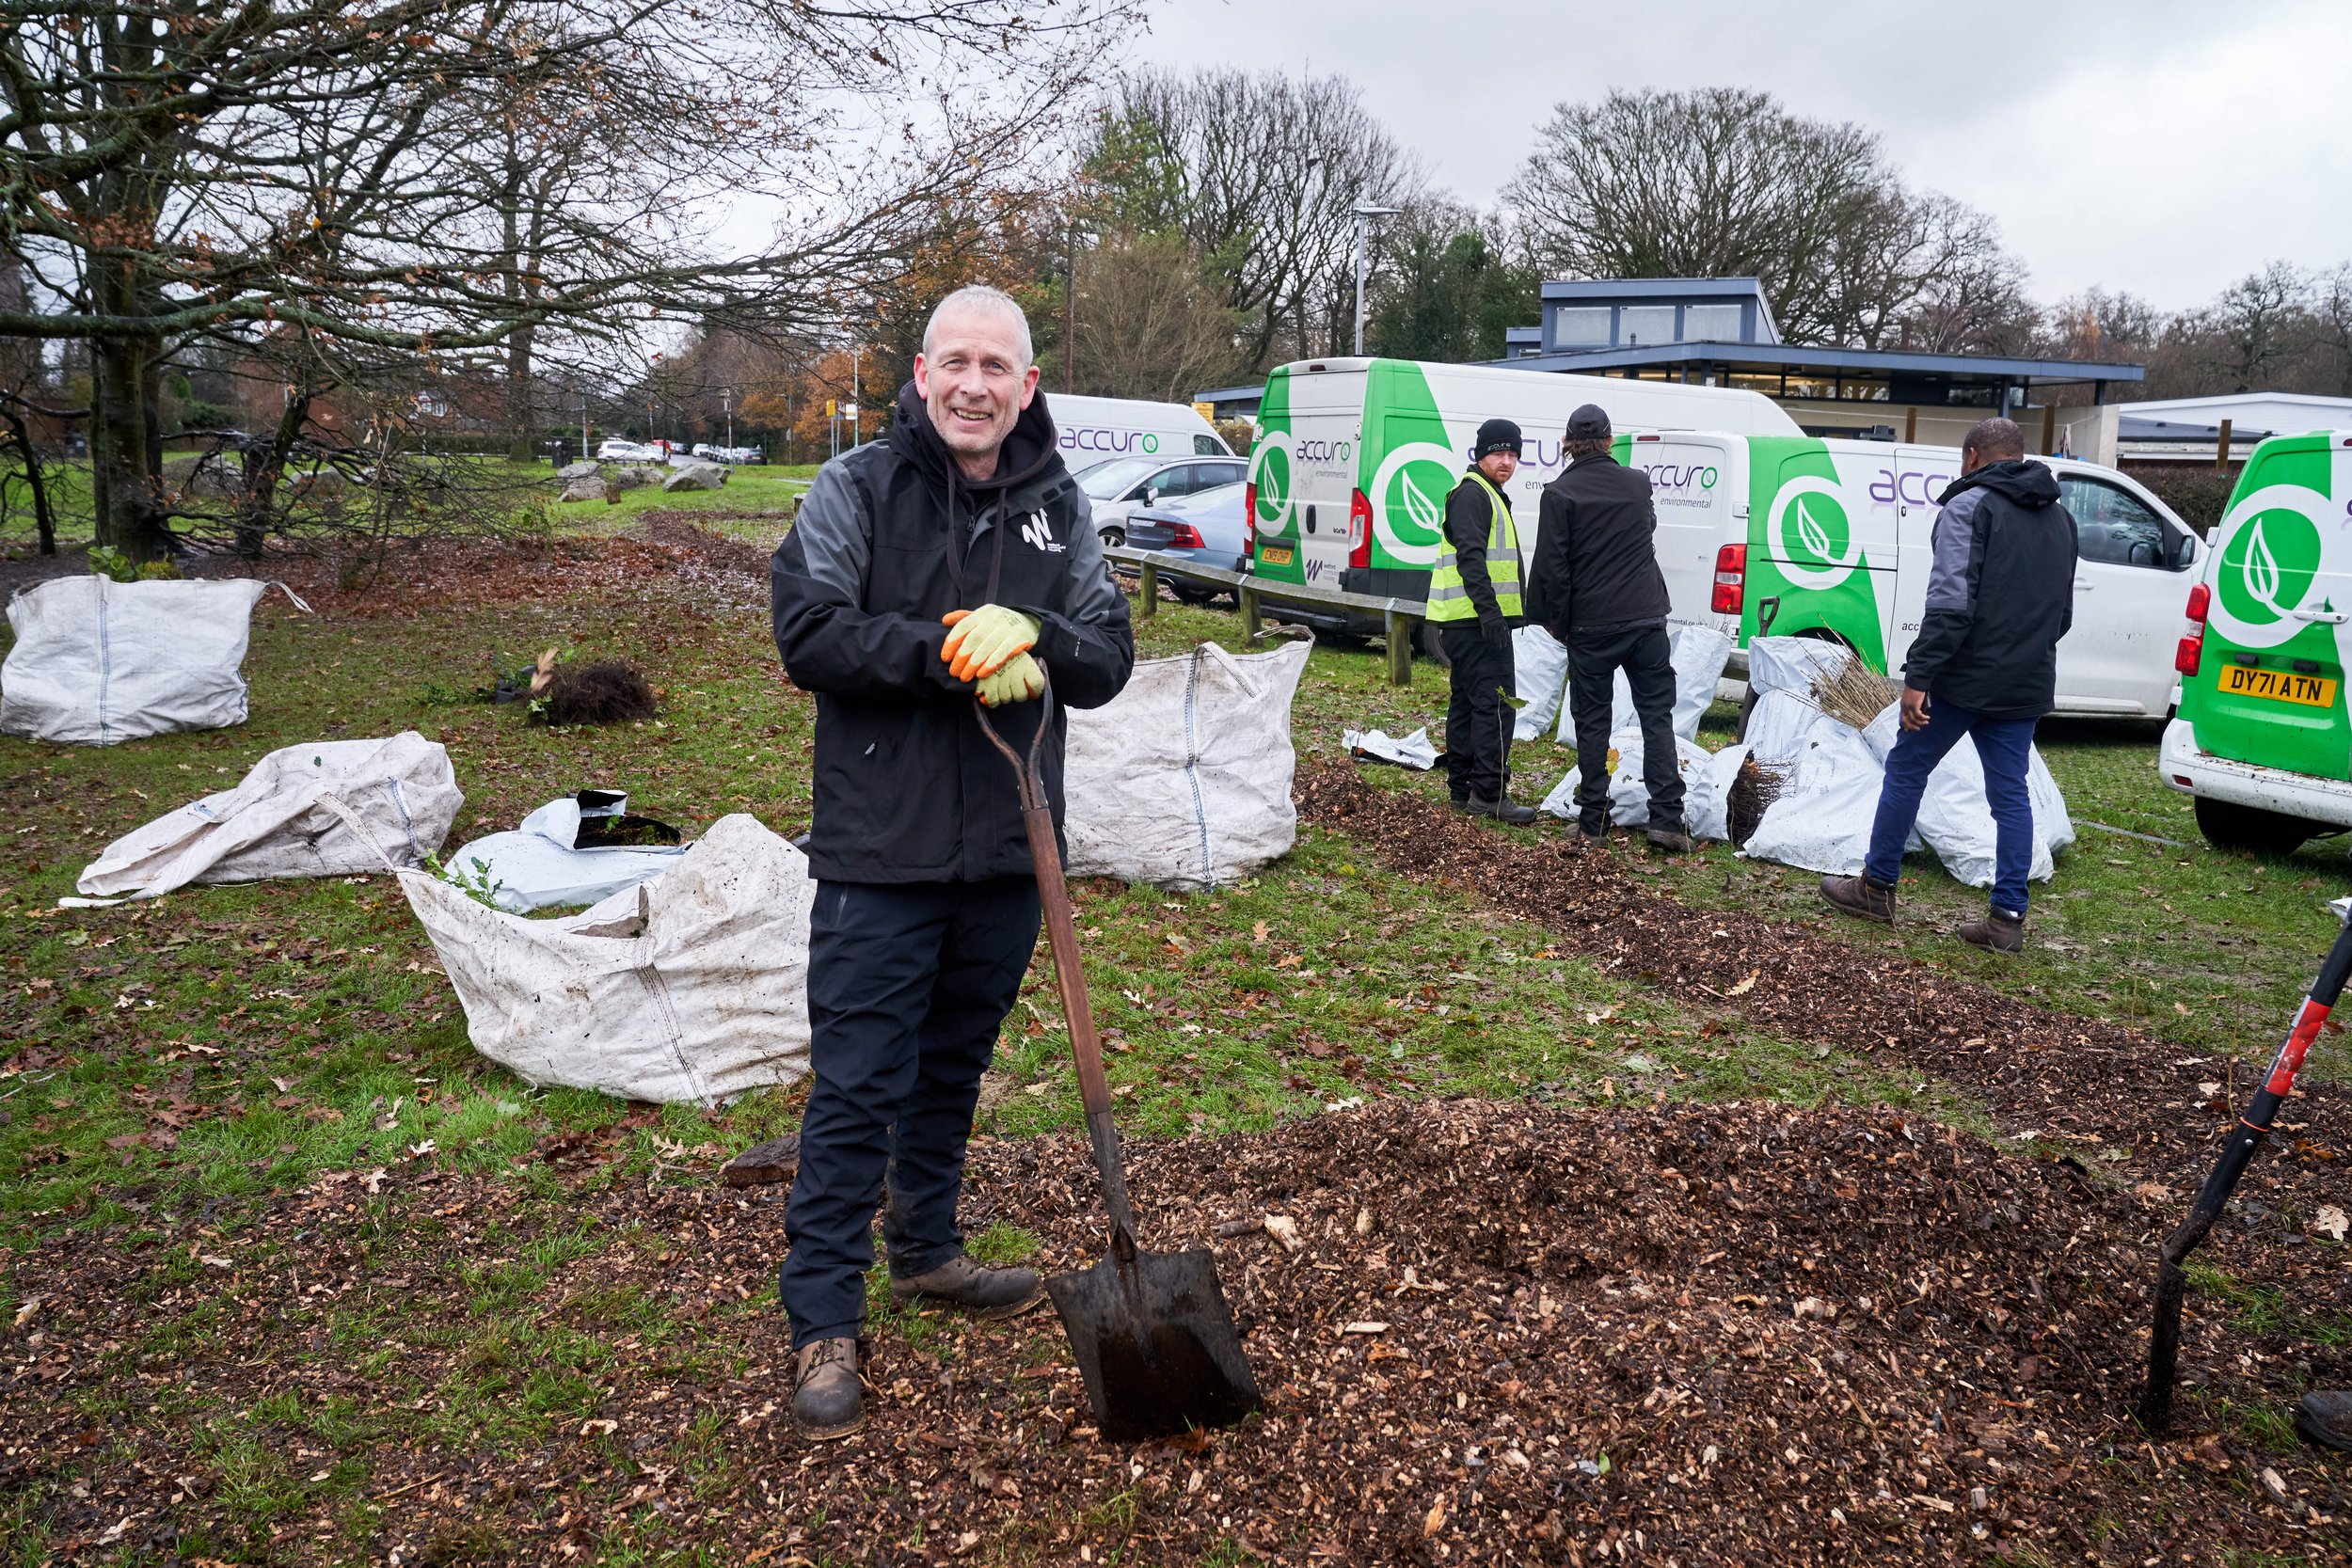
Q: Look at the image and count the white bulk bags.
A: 4